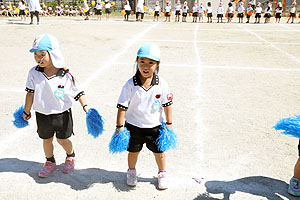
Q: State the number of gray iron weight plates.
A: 0